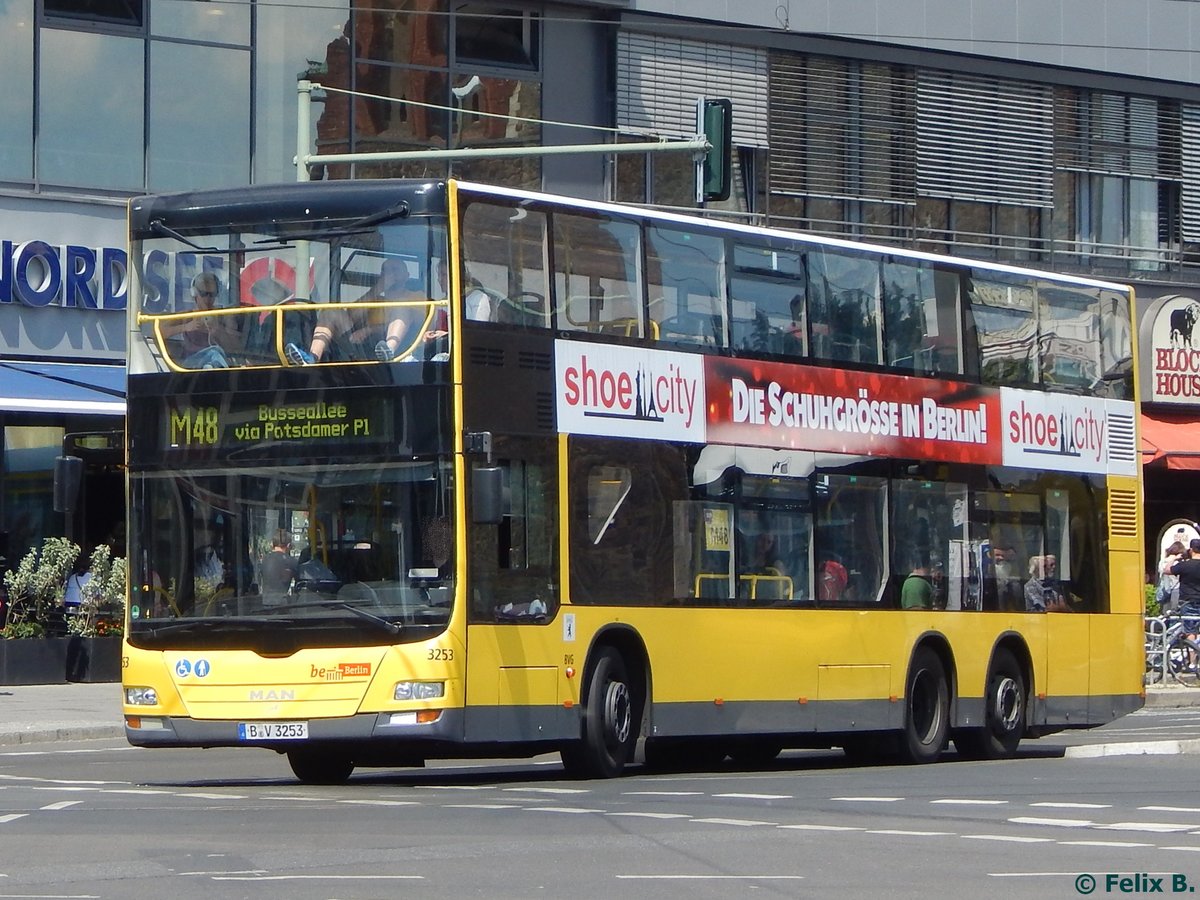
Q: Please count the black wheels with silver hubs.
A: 2